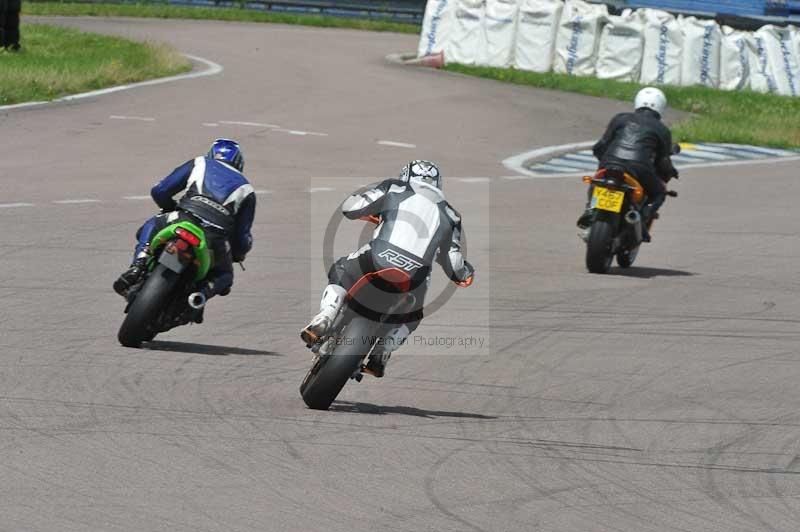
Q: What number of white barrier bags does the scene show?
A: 11